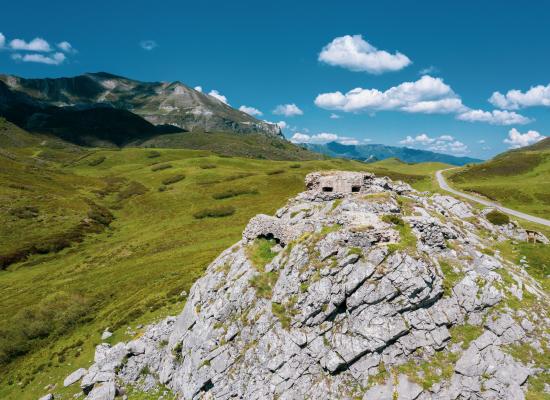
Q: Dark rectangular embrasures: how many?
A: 2